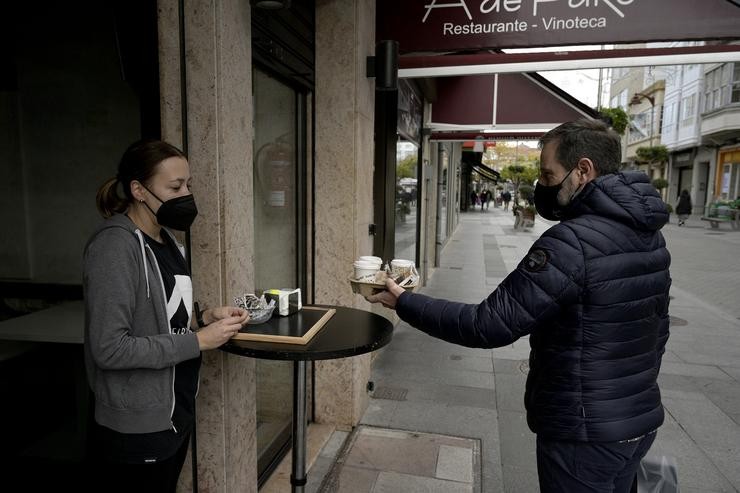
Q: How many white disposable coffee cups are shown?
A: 3